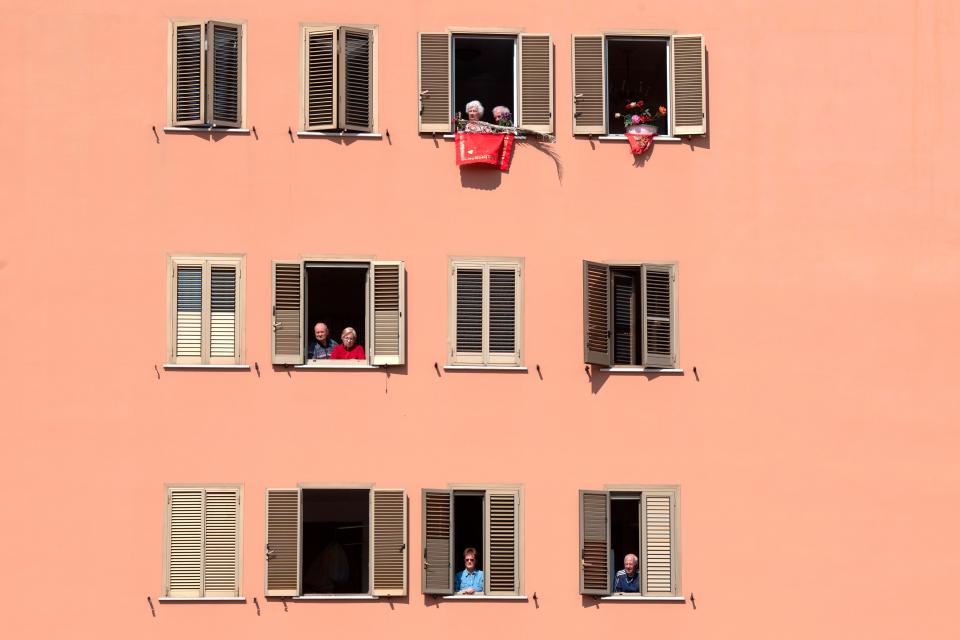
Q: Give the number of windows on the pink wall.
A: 12